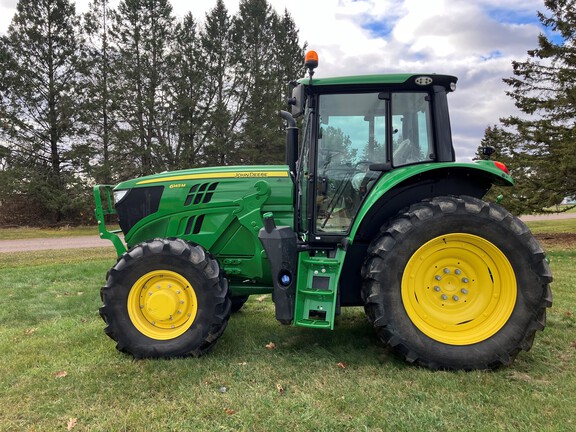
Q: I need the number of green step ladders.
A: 1